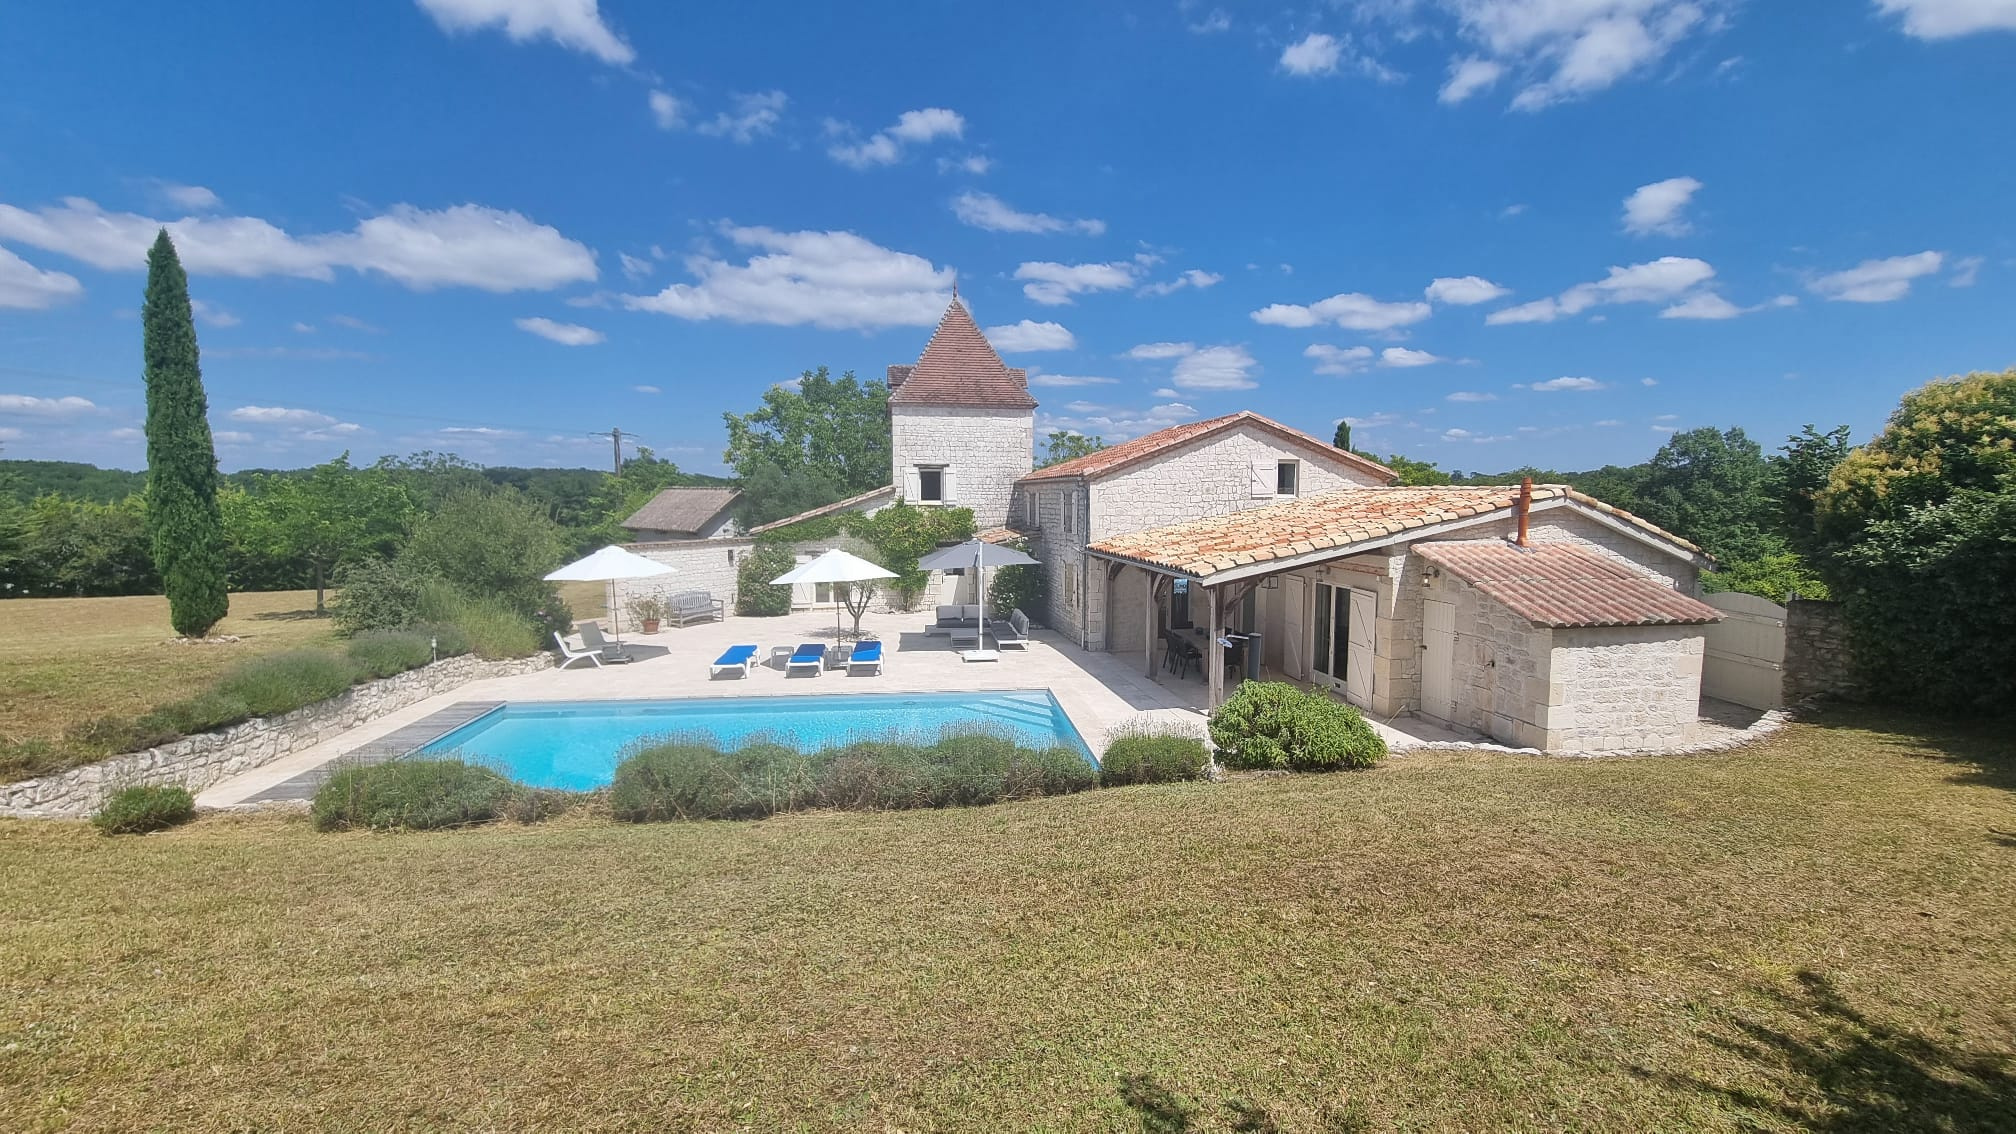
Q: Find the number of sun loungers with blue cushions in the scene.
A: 3